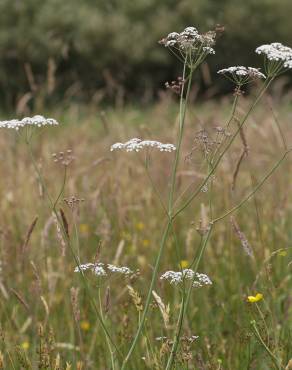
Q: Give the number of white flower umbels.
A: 7